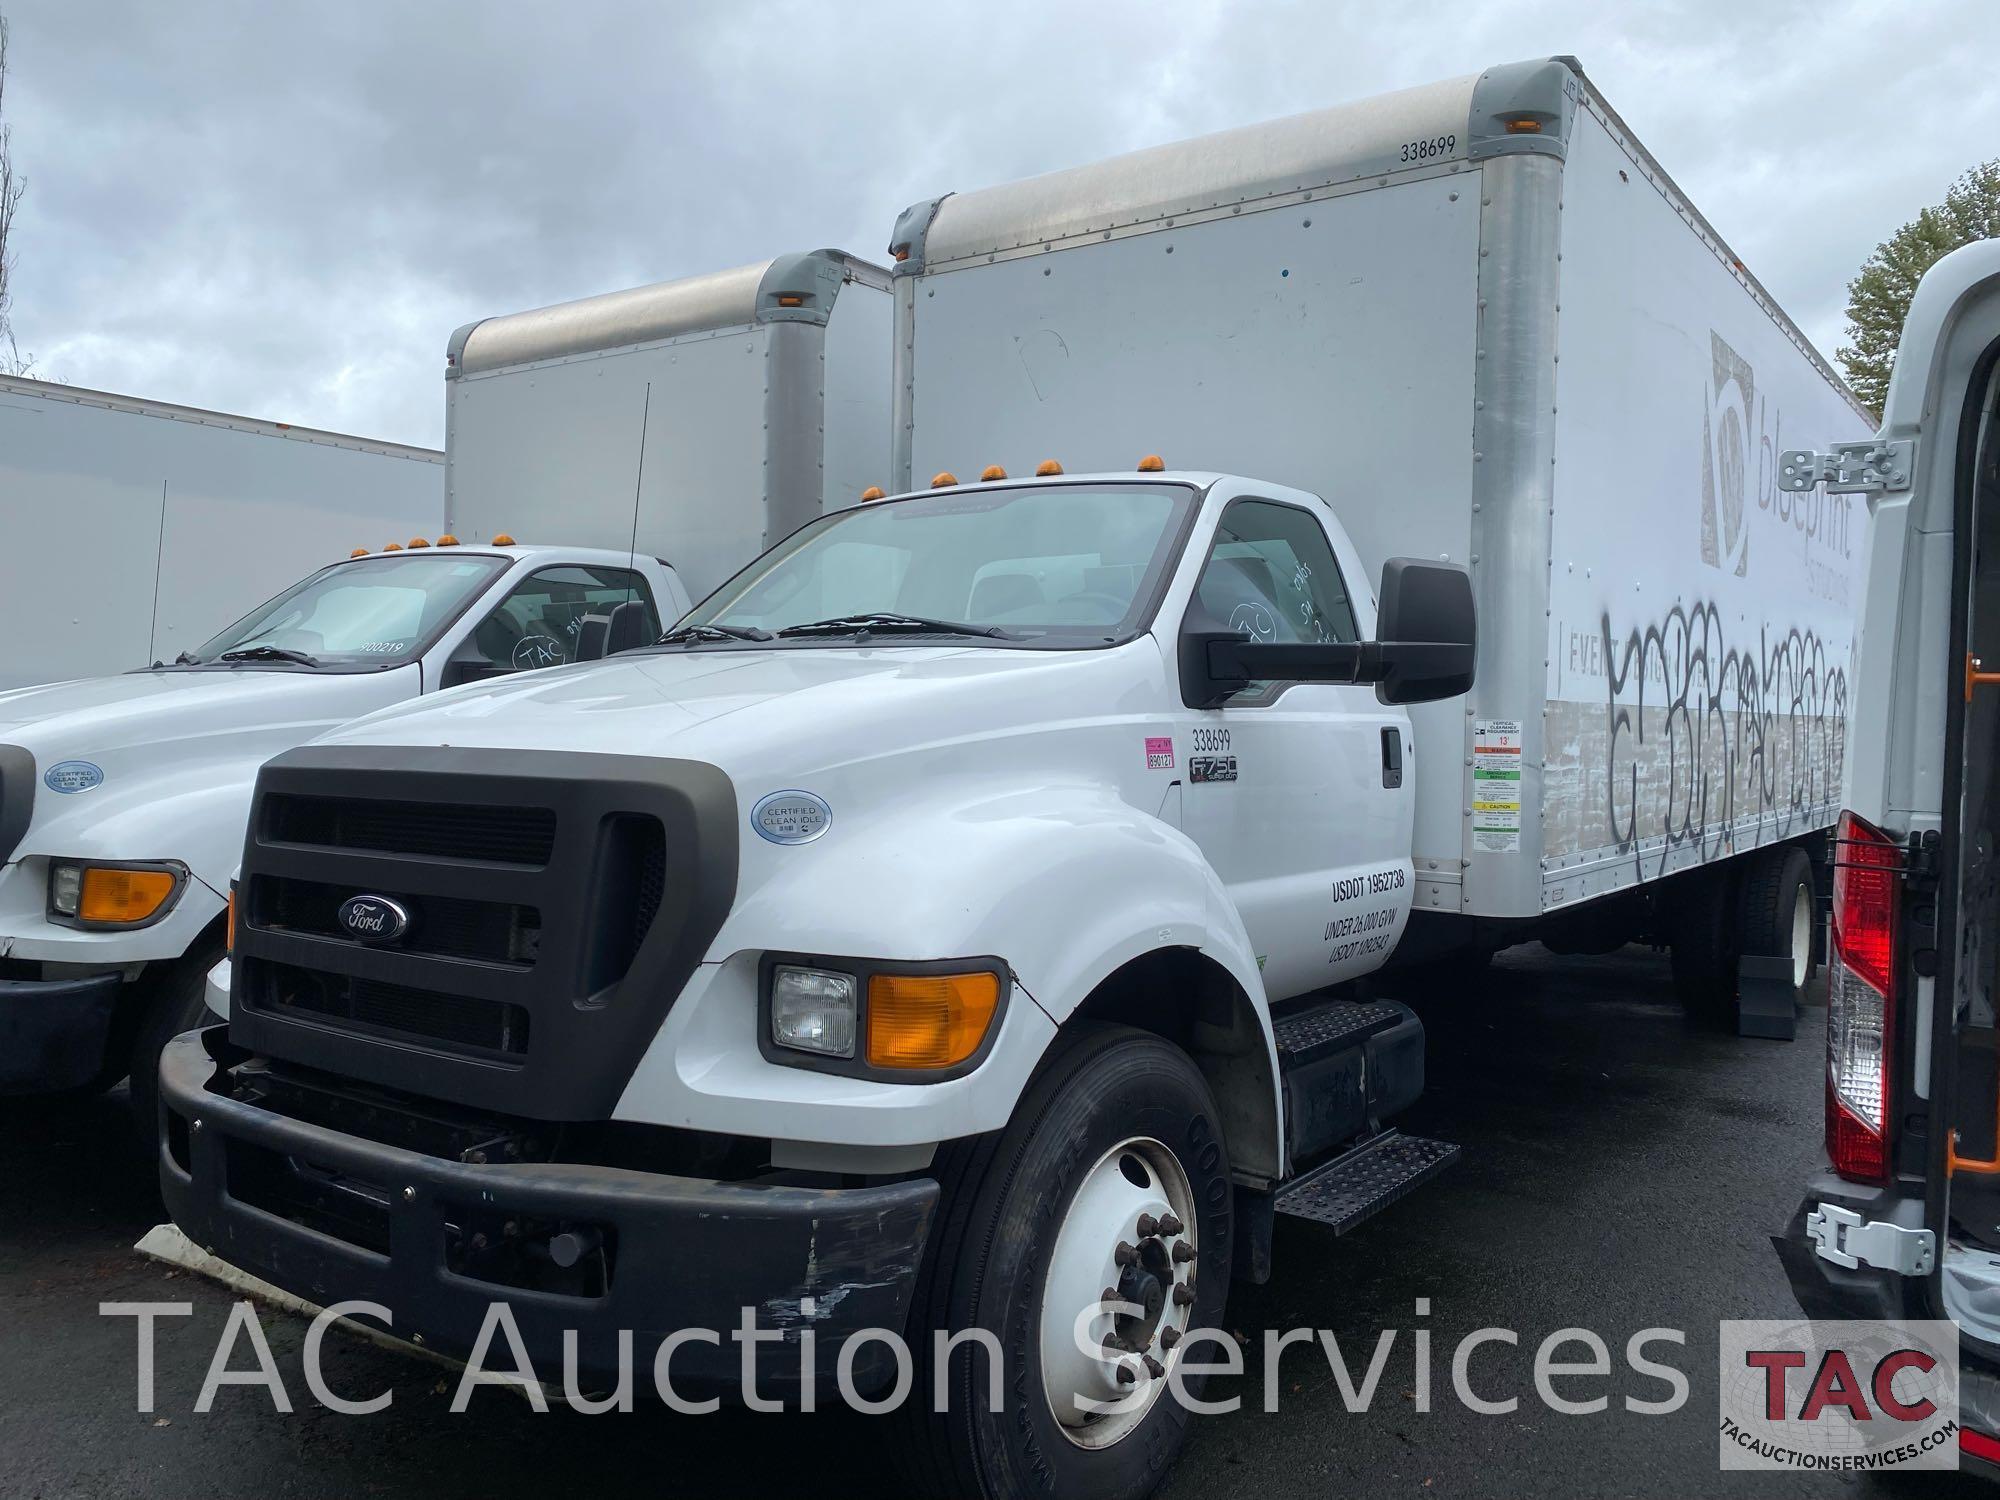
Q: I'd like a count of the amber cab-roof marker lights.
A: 10